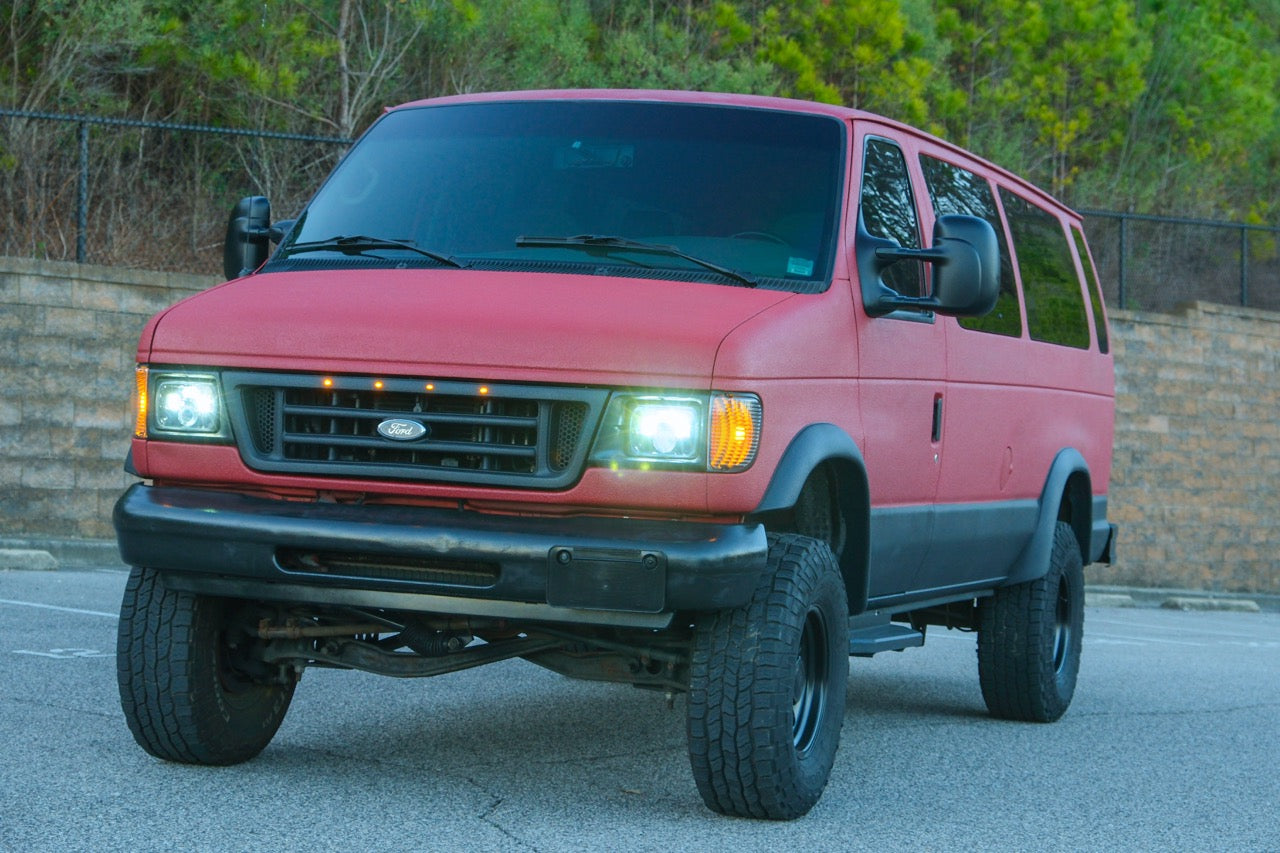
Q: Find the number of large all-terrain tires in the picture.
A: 3